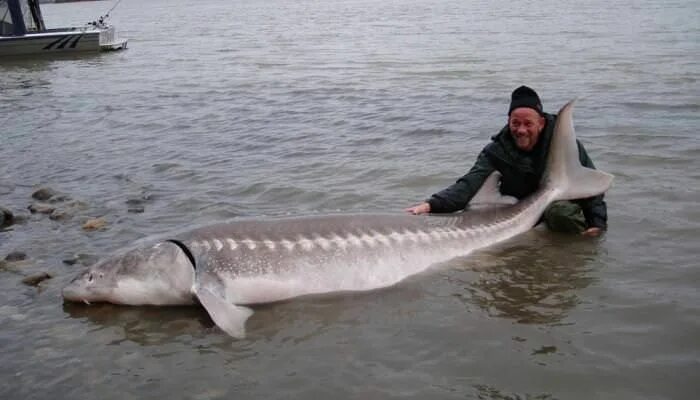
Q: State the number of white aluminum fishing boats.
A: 1